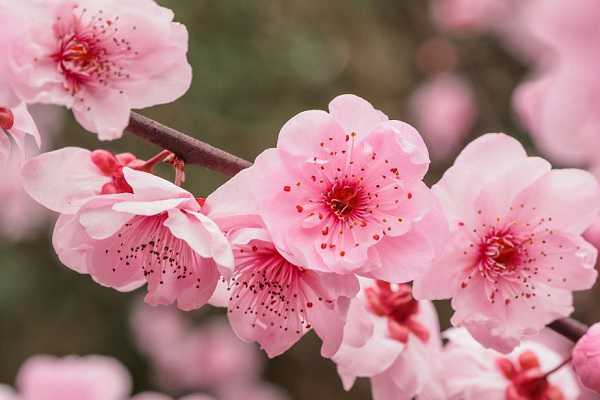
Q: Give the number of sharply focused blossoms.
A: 5